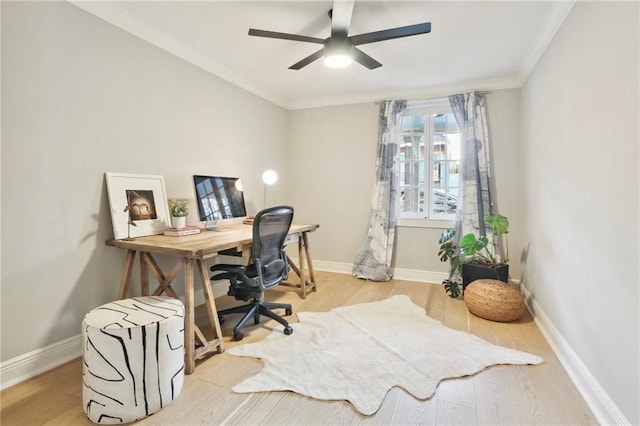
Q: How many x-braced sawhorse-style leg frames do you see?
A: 2